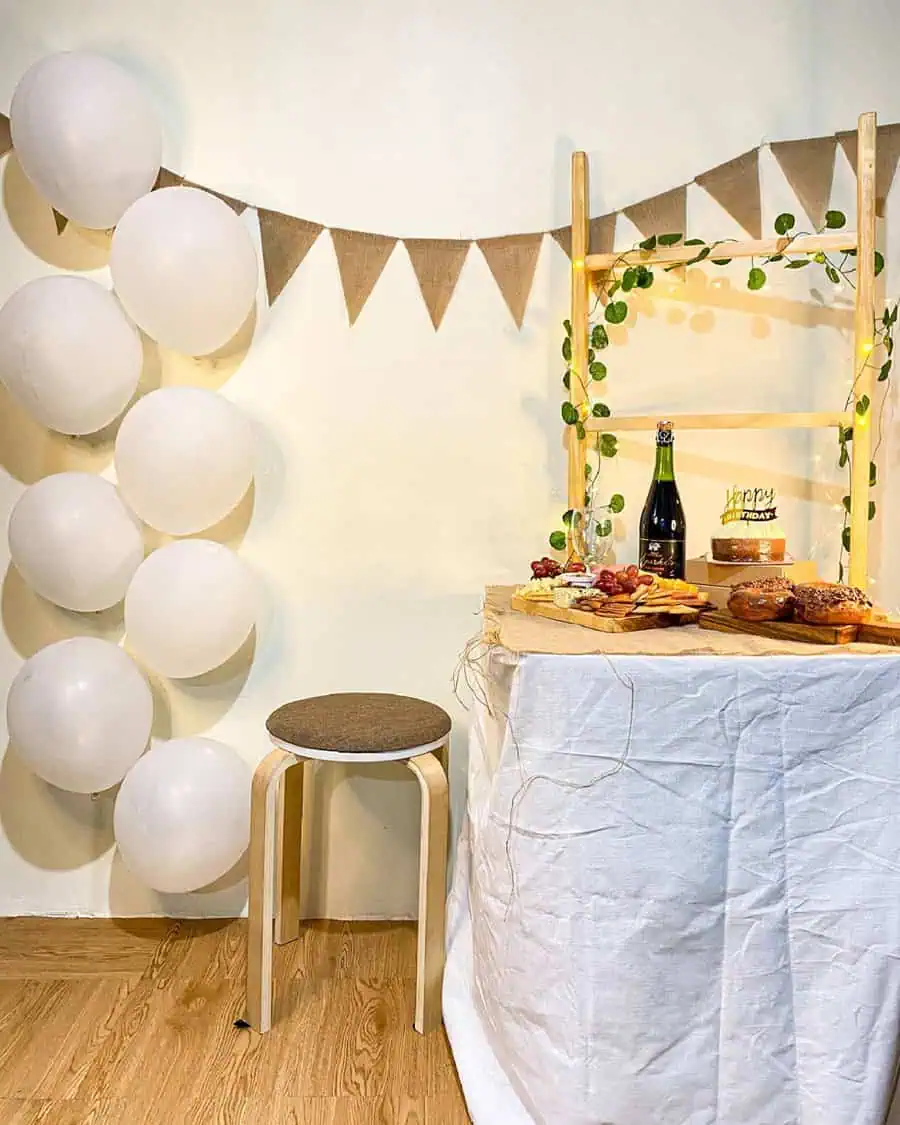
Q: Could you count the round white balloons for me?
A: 8